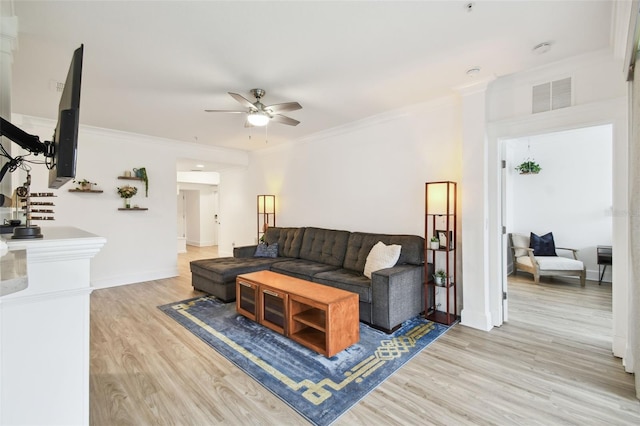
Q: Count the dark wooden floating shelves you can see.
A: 3